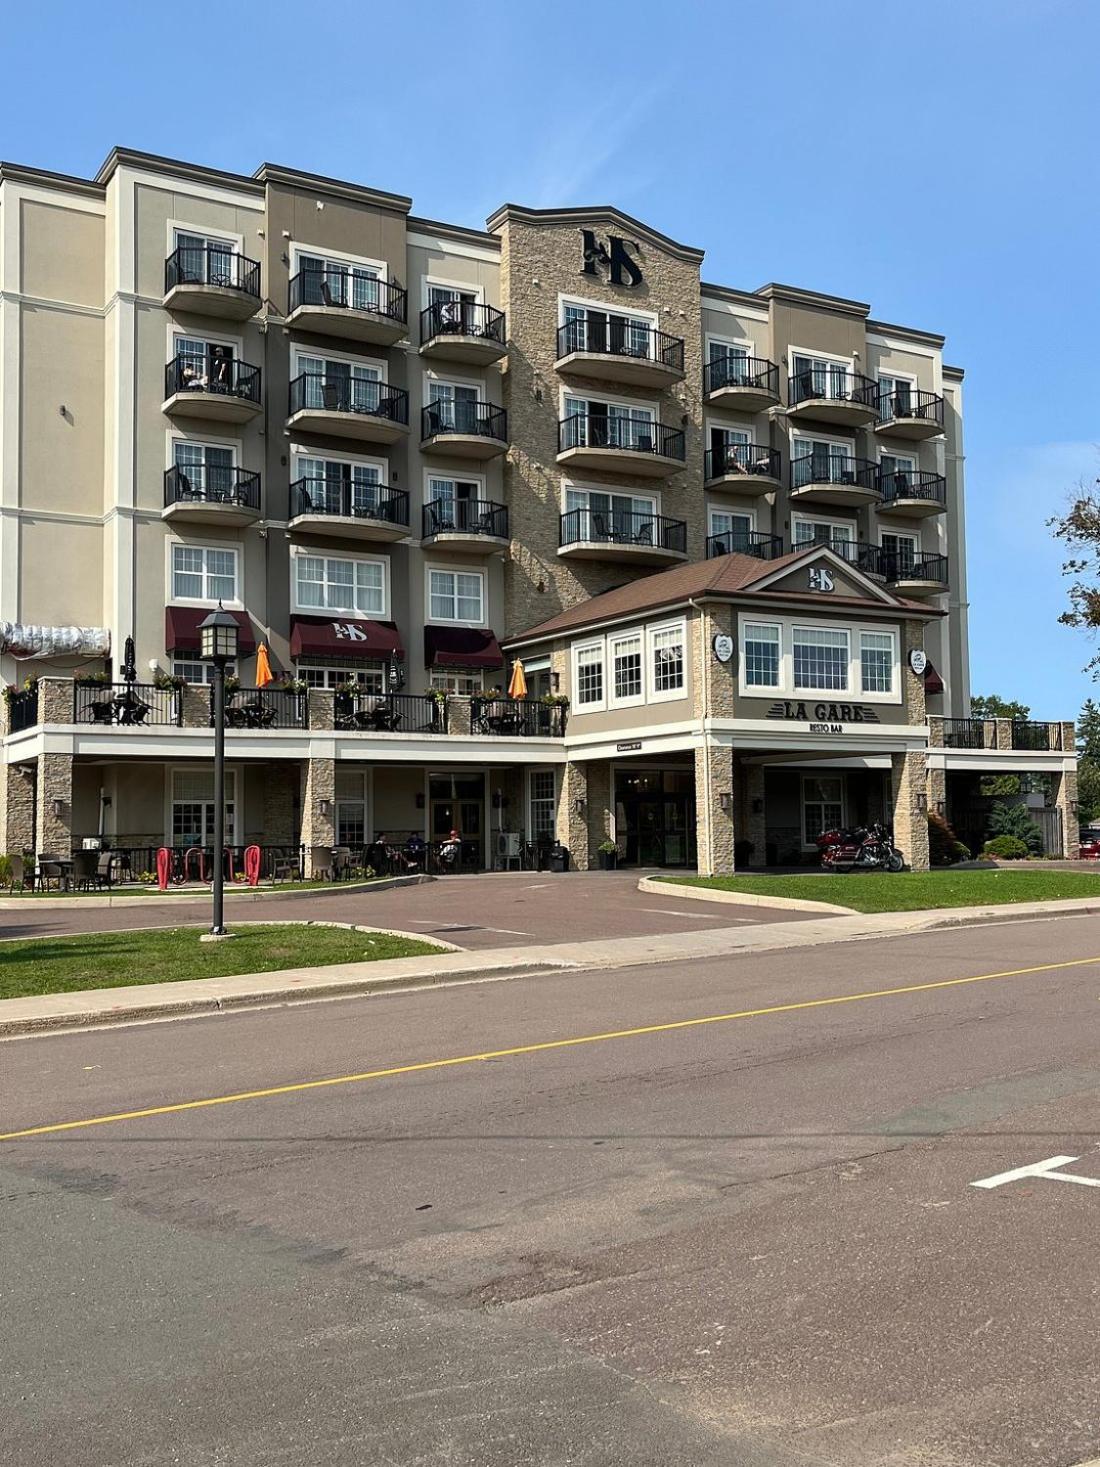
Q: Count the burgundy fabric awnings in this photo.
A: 4